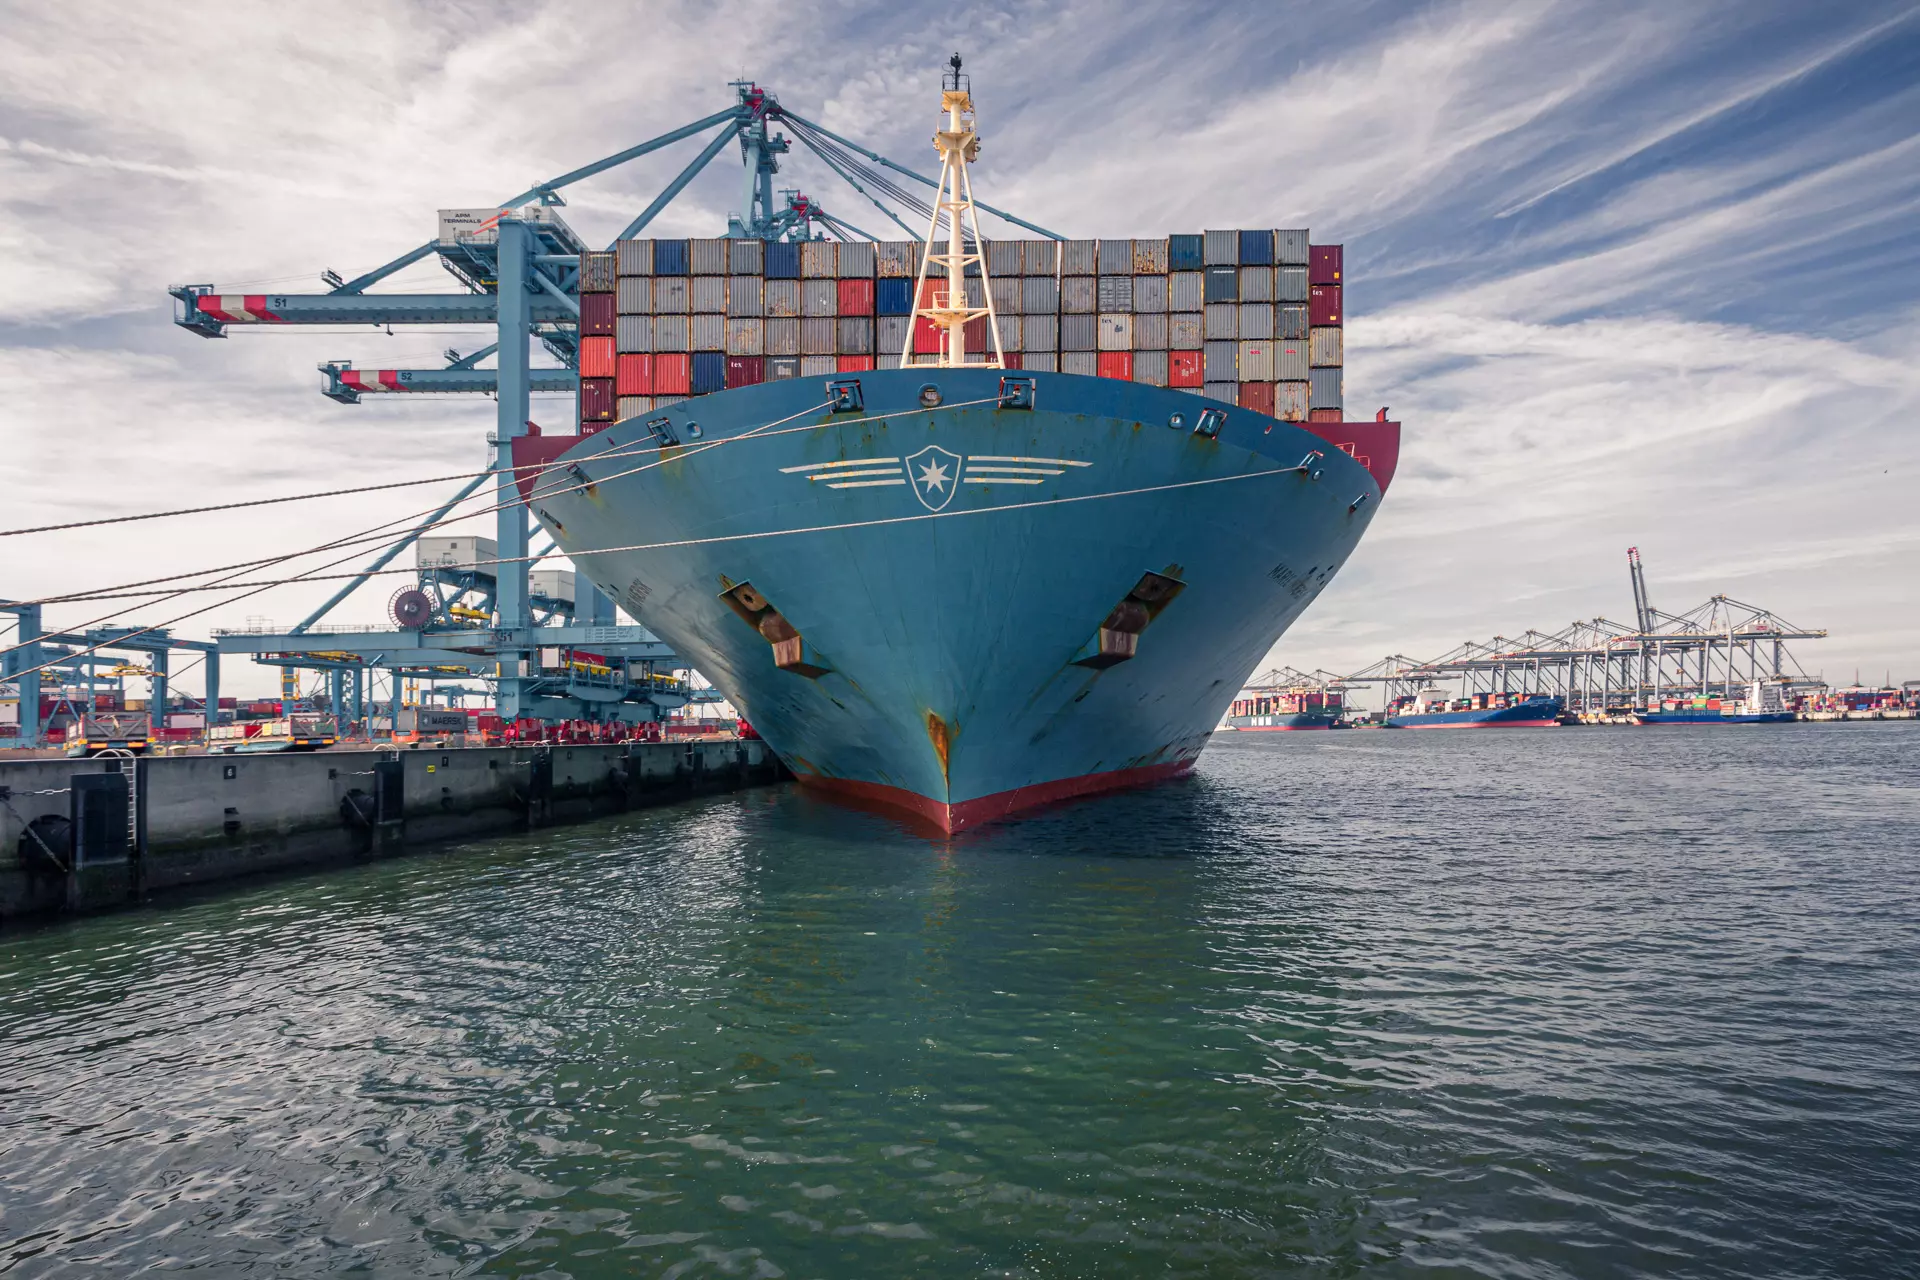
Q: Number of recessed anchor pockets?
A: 2